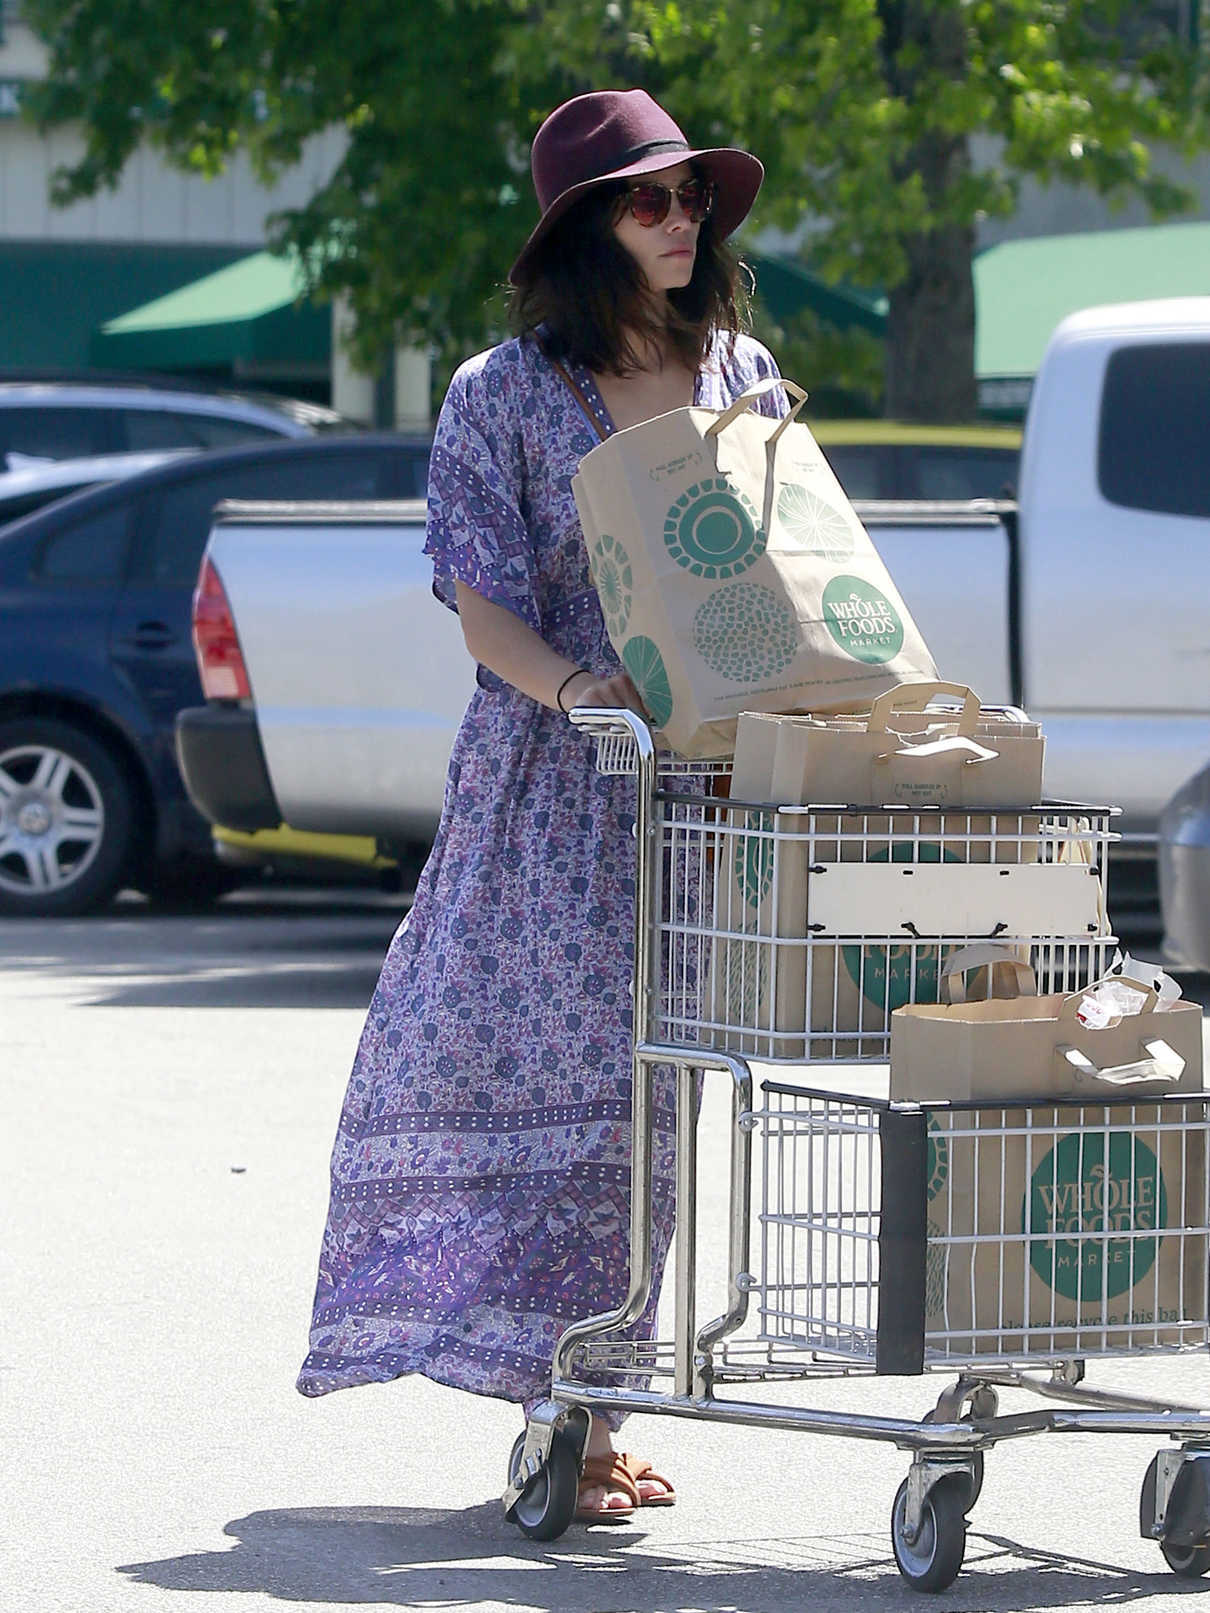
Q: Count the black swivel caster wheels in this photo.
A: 4